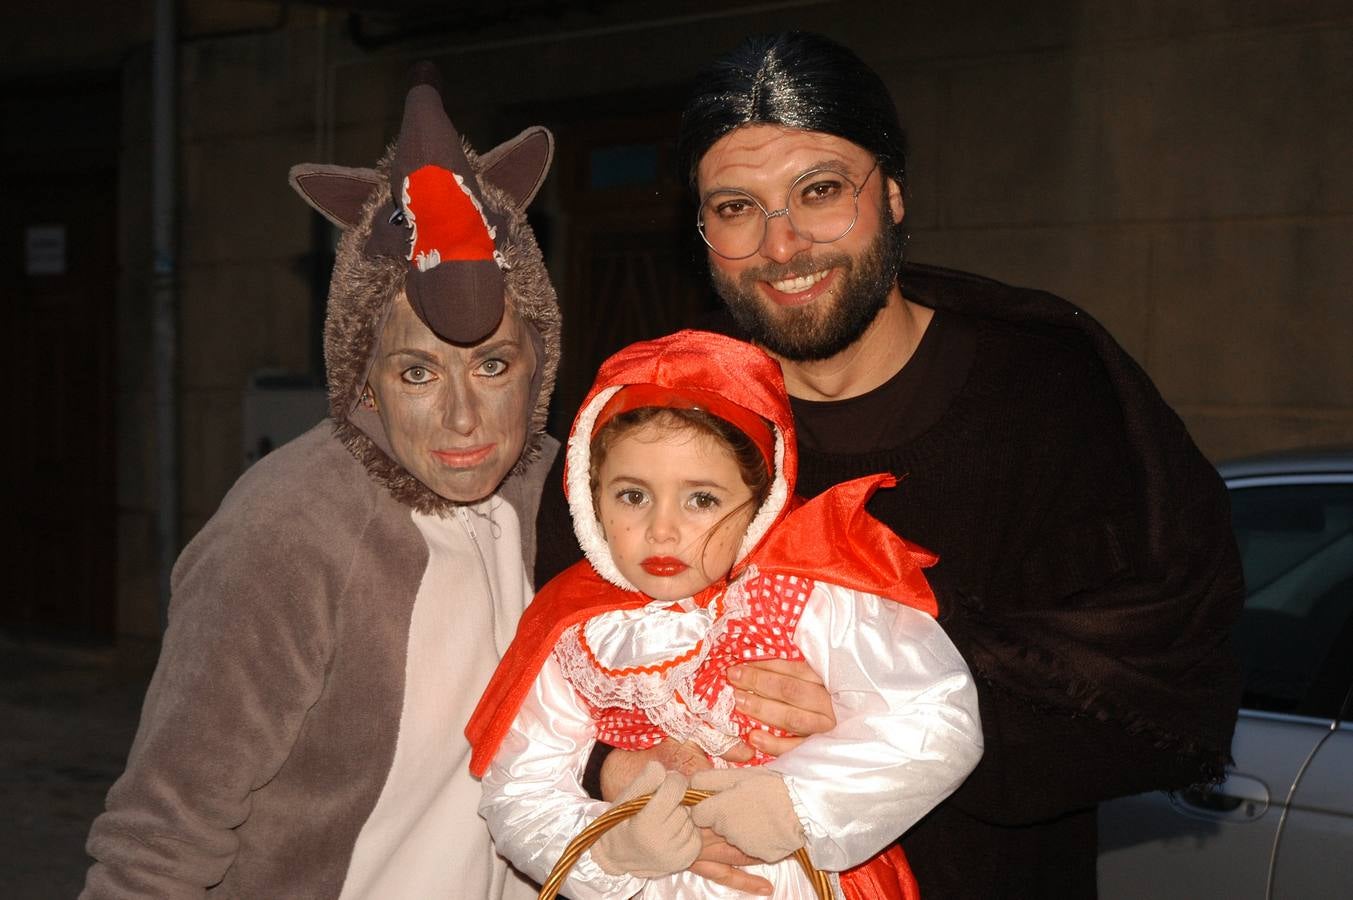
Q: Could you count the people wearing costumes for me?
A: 3